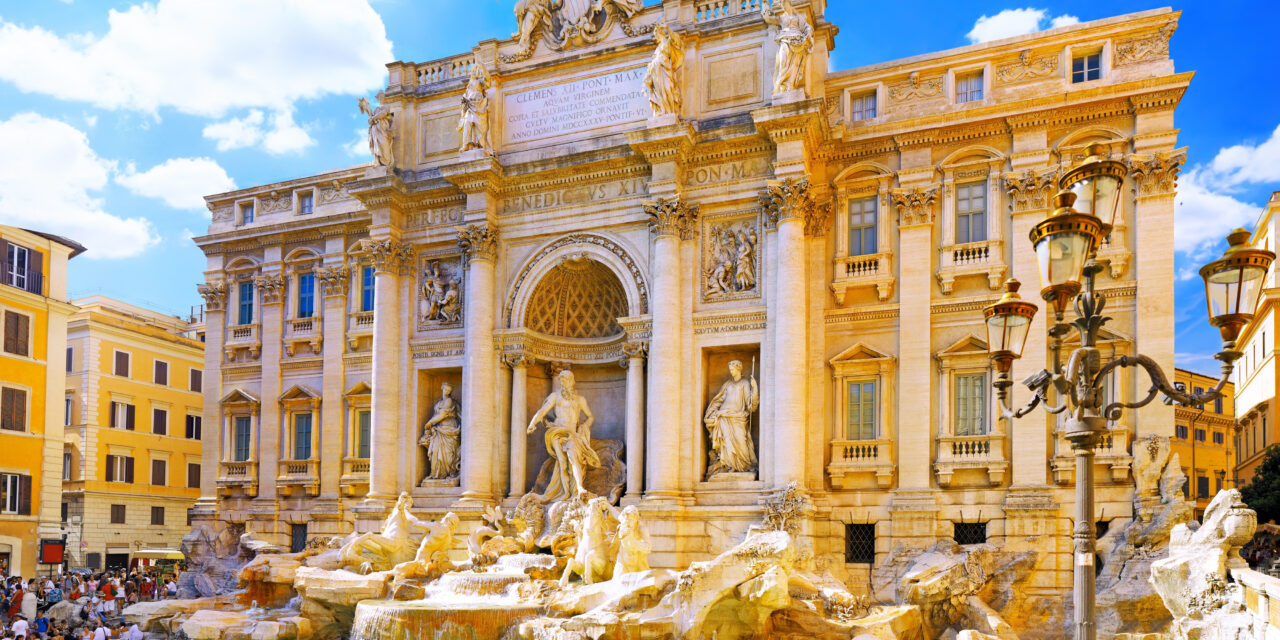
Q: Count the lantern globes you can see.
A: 4